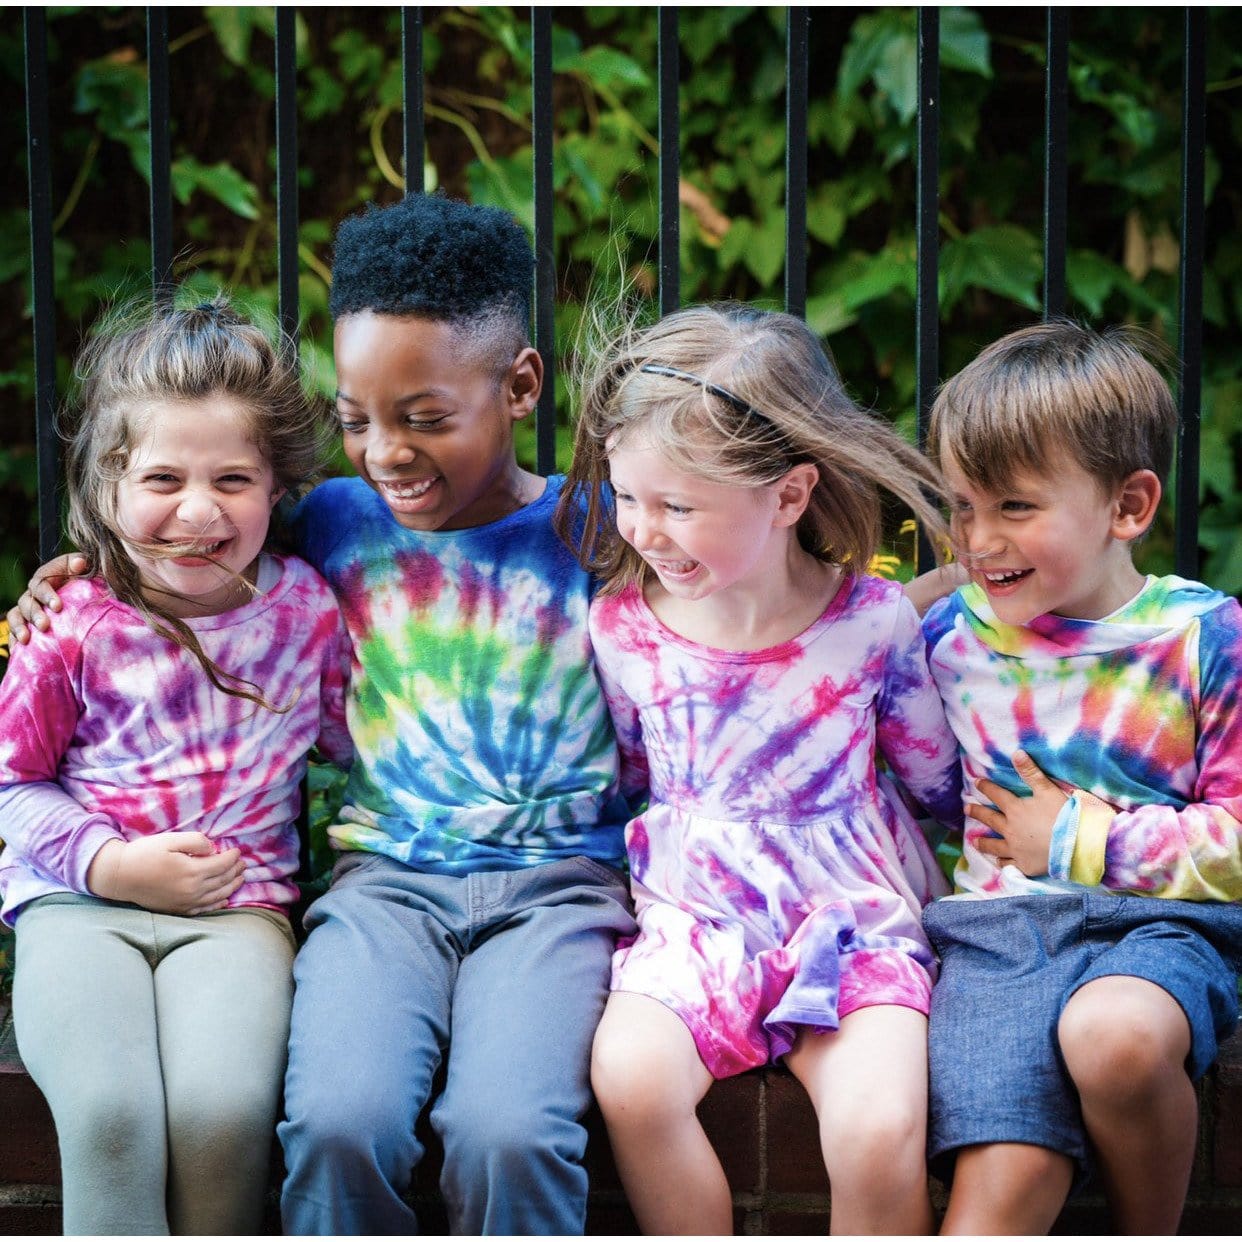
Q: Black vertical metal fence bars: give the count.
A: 10